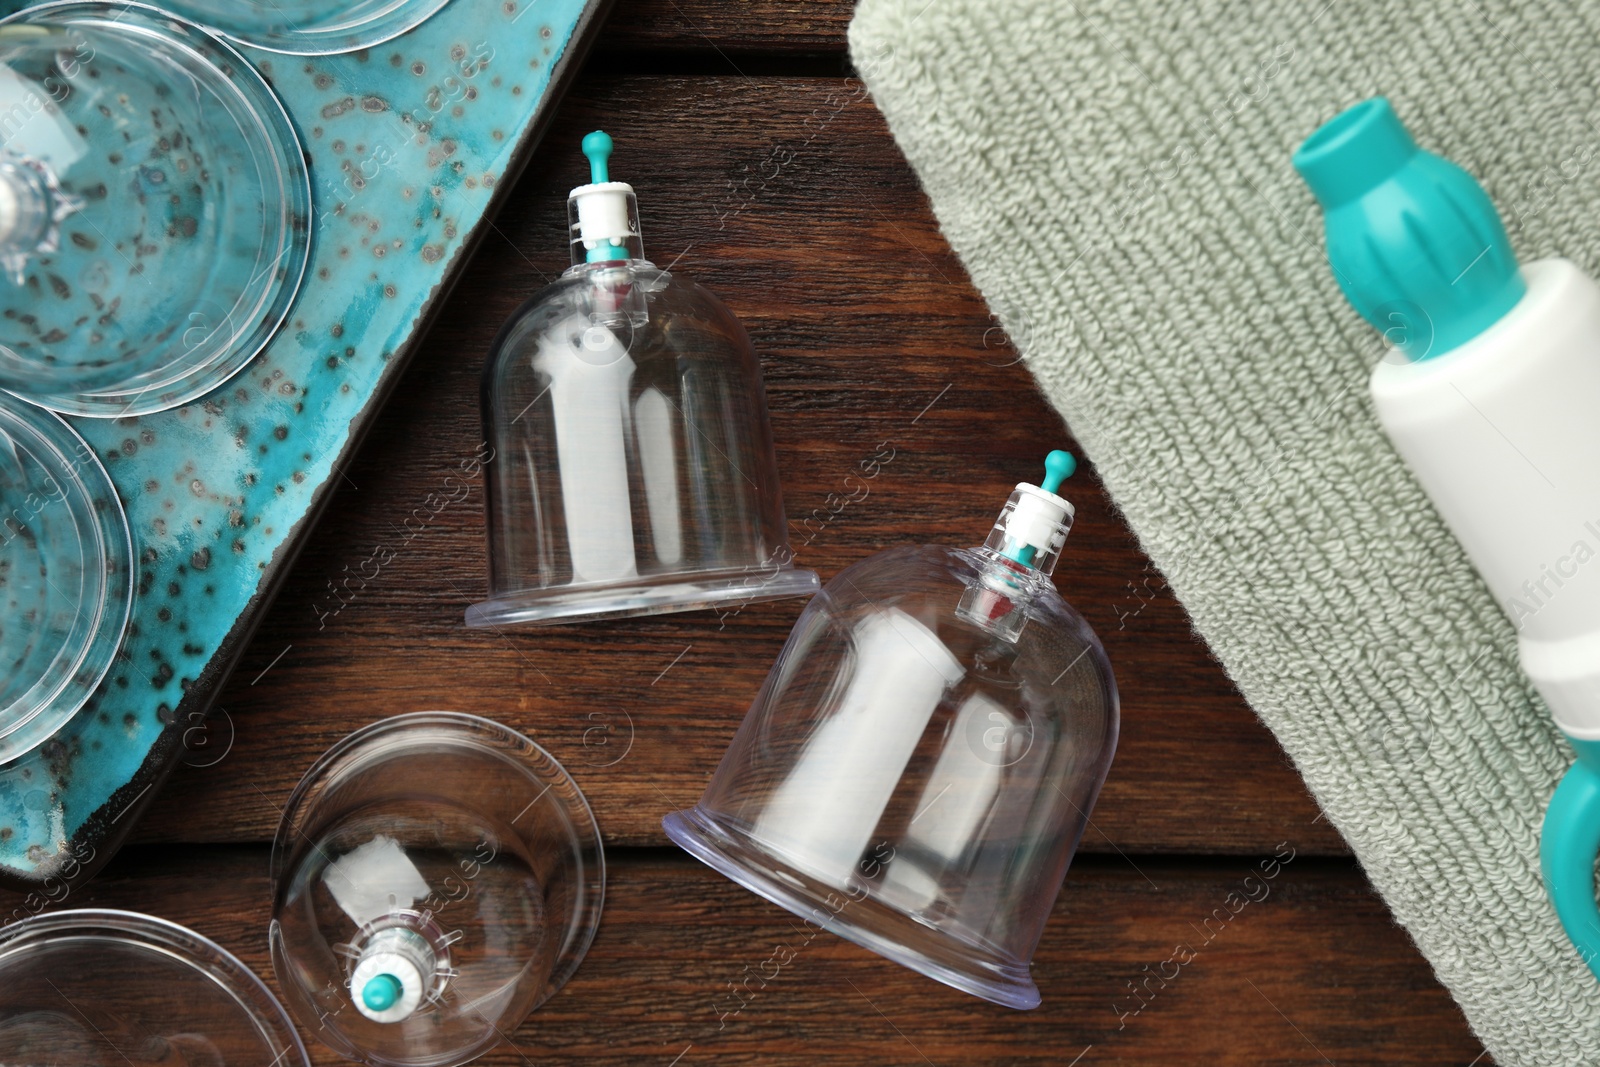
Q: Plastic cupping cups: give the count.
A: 7